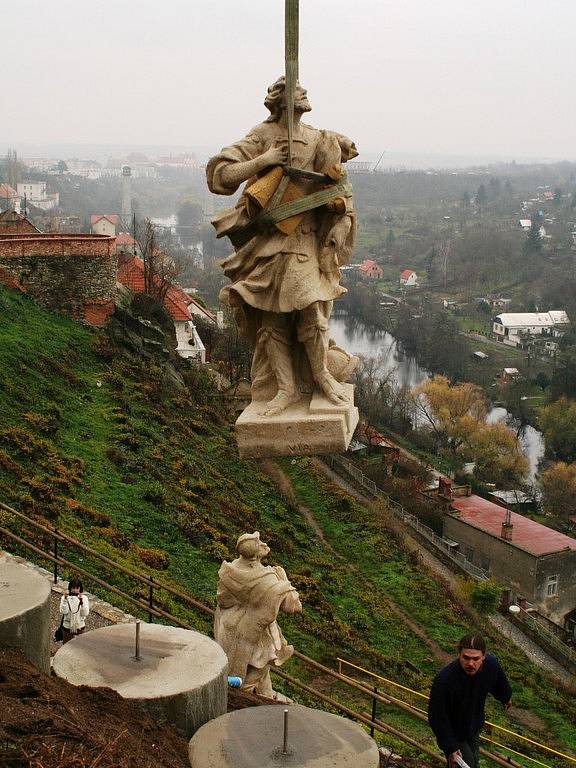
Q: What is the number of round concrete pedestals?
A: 3